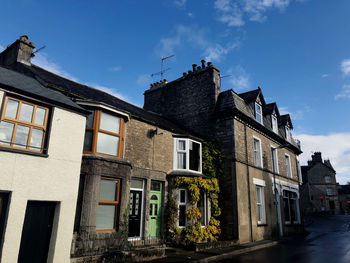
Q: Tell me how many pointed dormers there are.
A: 3